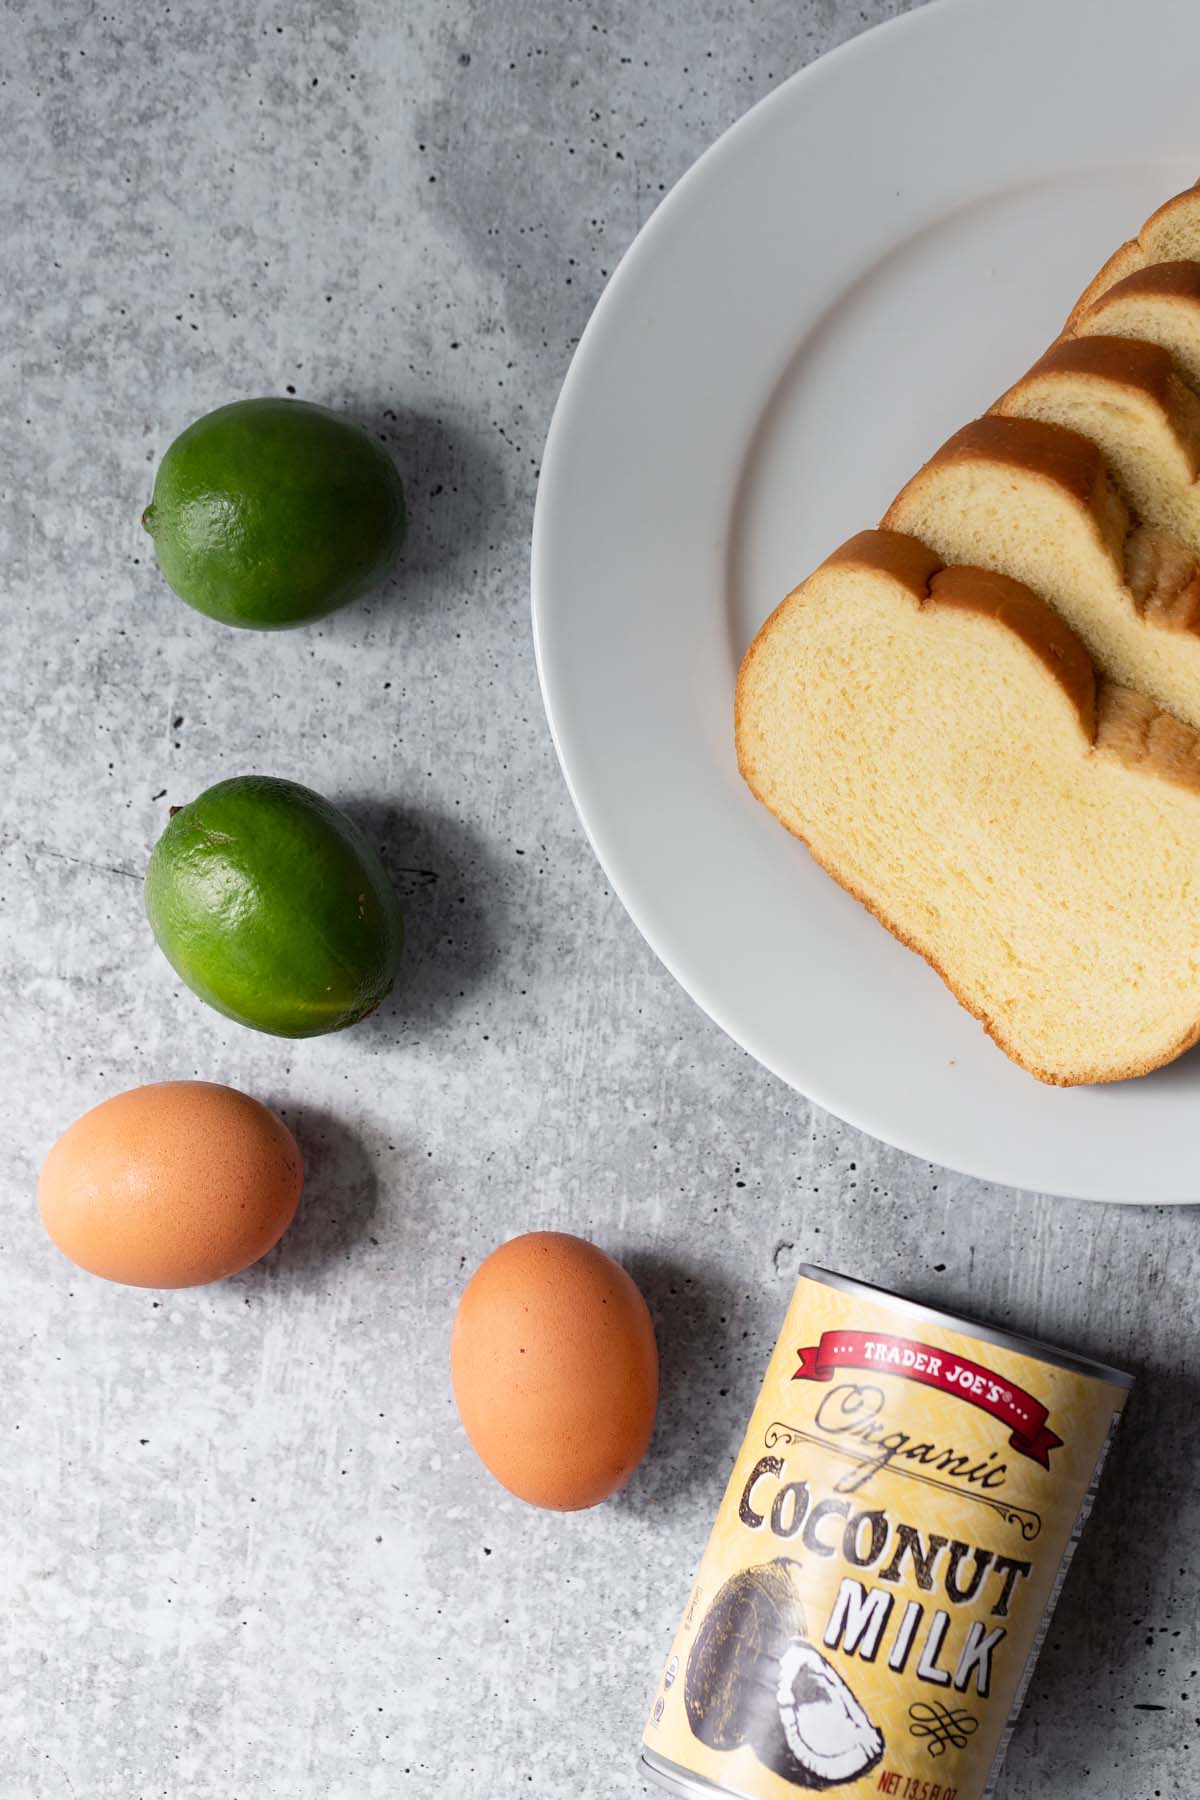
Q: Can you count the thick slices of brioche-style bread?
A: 5